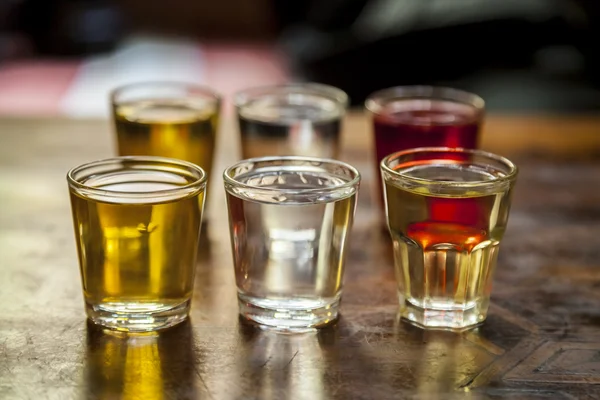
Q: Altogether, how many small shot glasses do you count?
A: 6